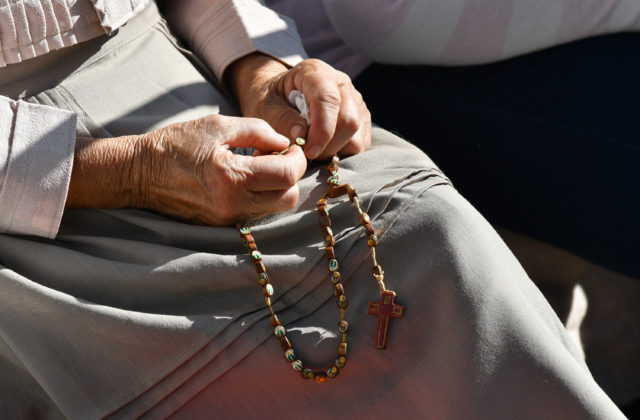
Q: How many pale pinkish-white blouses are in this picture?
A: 1